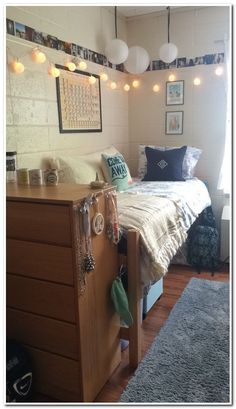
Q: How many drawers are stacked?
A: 5